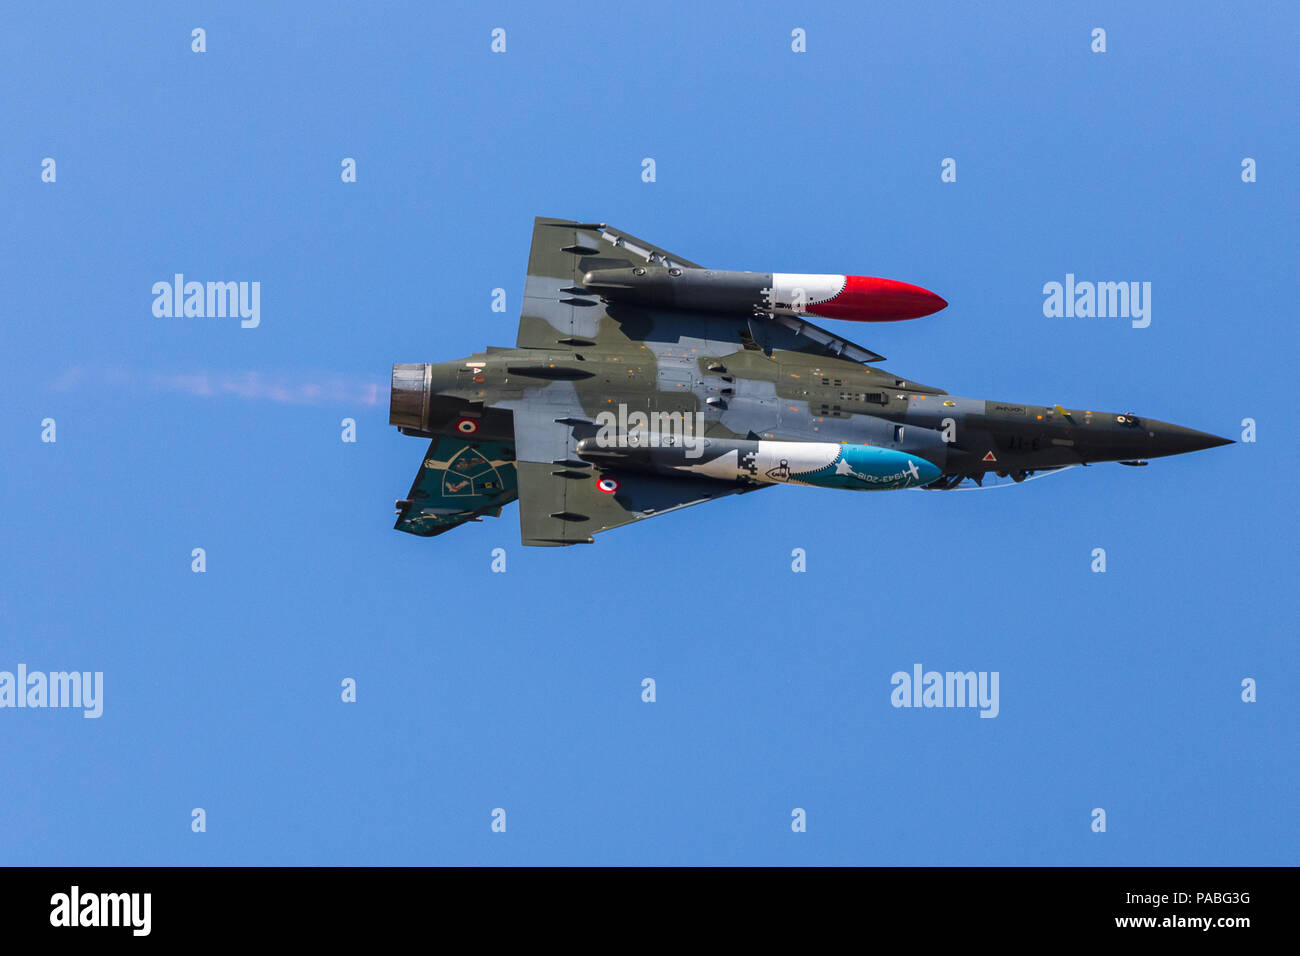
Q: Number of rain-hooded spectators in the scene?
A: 0